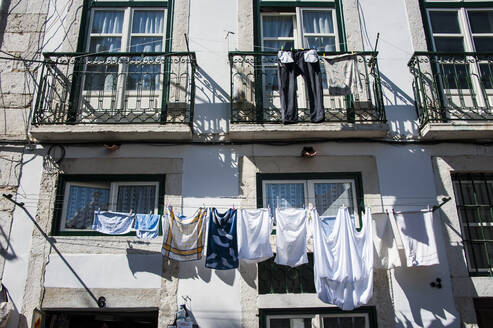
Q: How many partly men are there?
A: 0